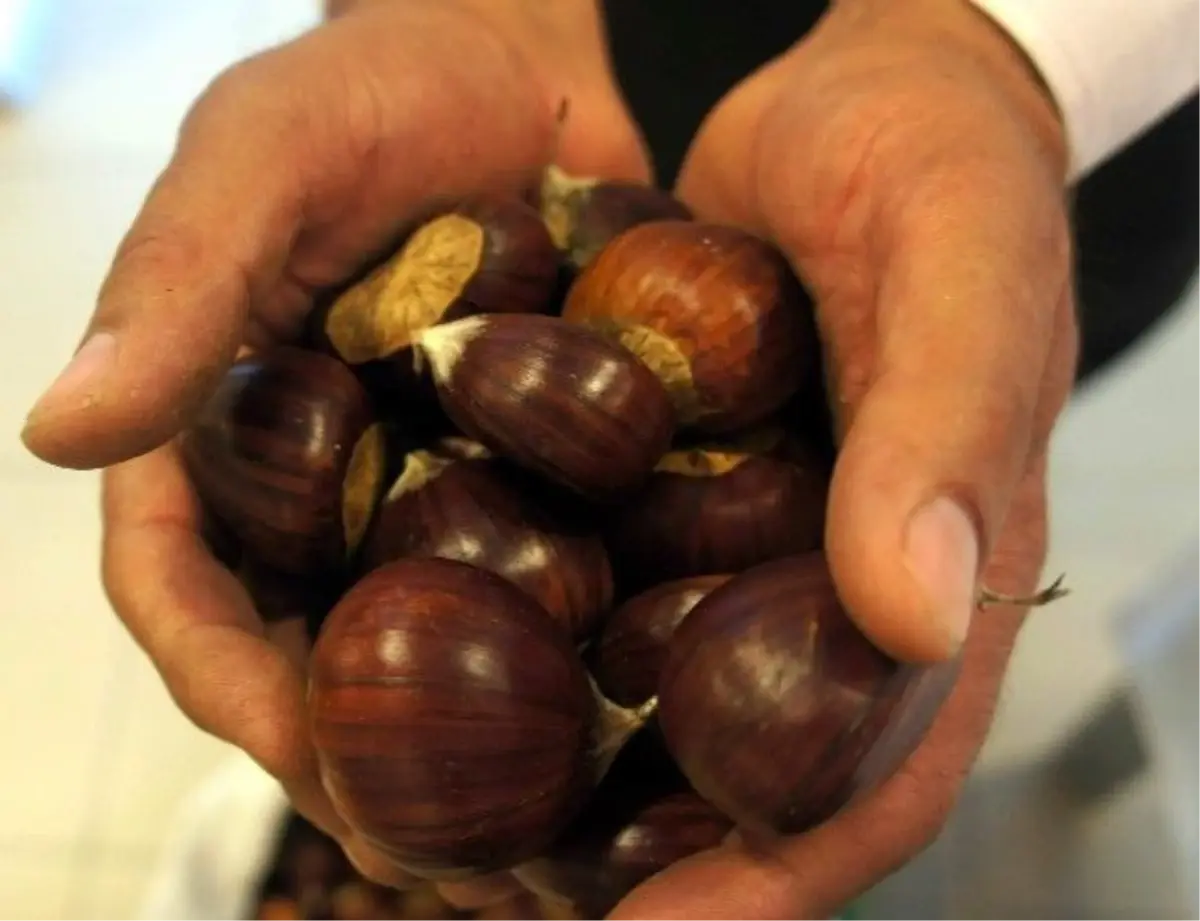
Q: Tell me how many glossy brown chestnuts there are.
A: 11